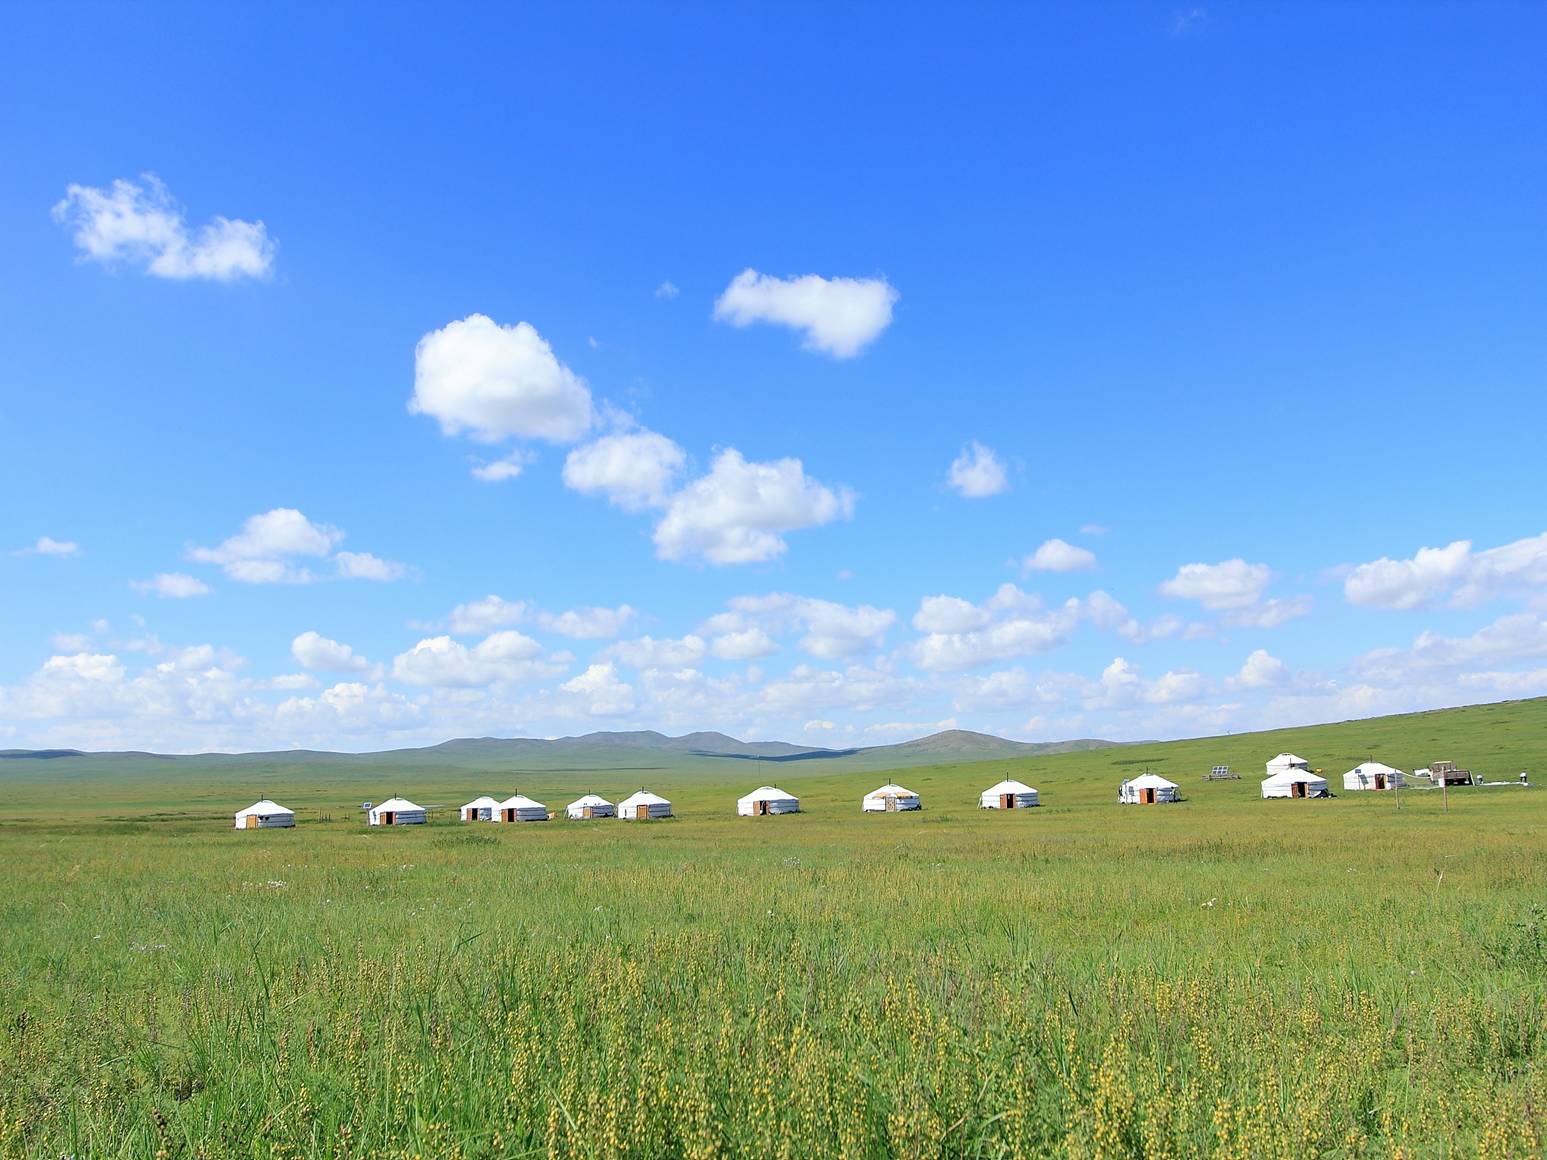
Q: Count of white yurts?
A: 13